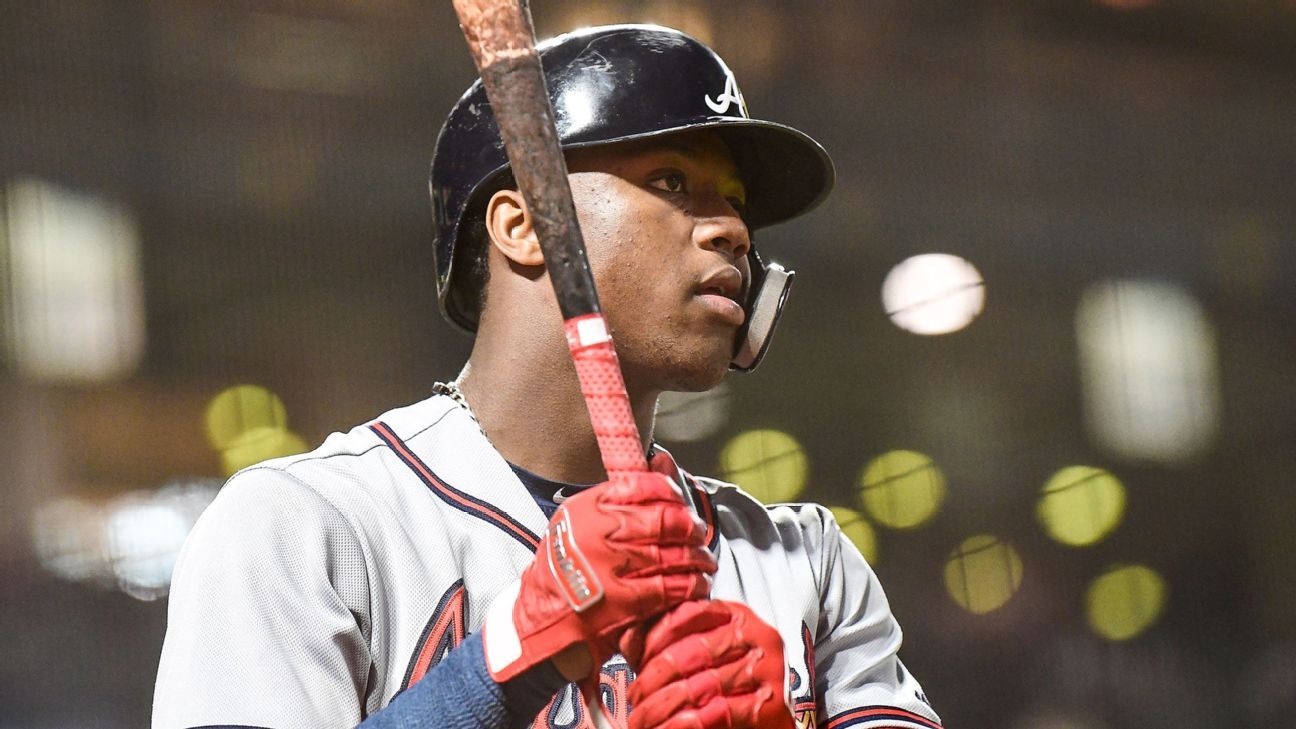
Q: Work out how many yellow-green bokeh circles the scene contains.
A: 8